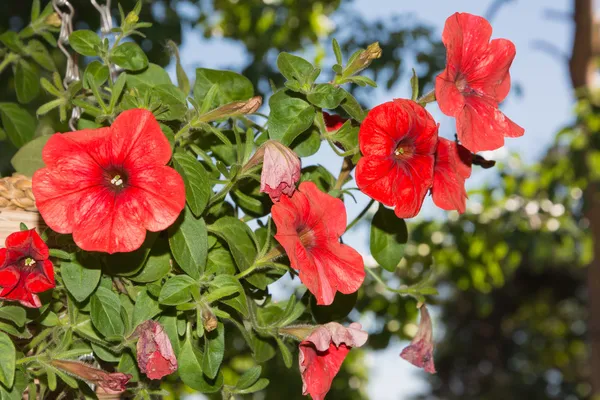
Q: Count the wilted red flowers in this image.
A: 5